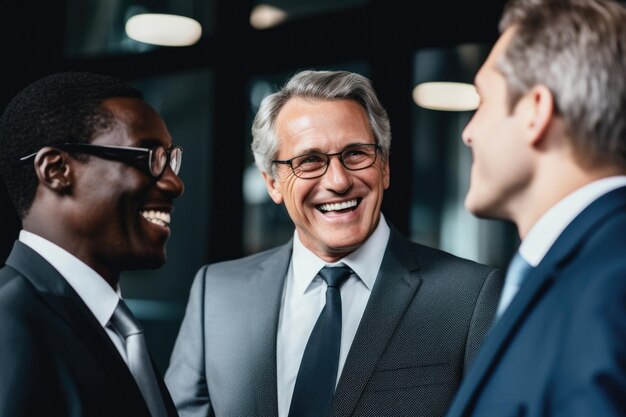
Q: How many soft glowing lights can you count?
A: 3